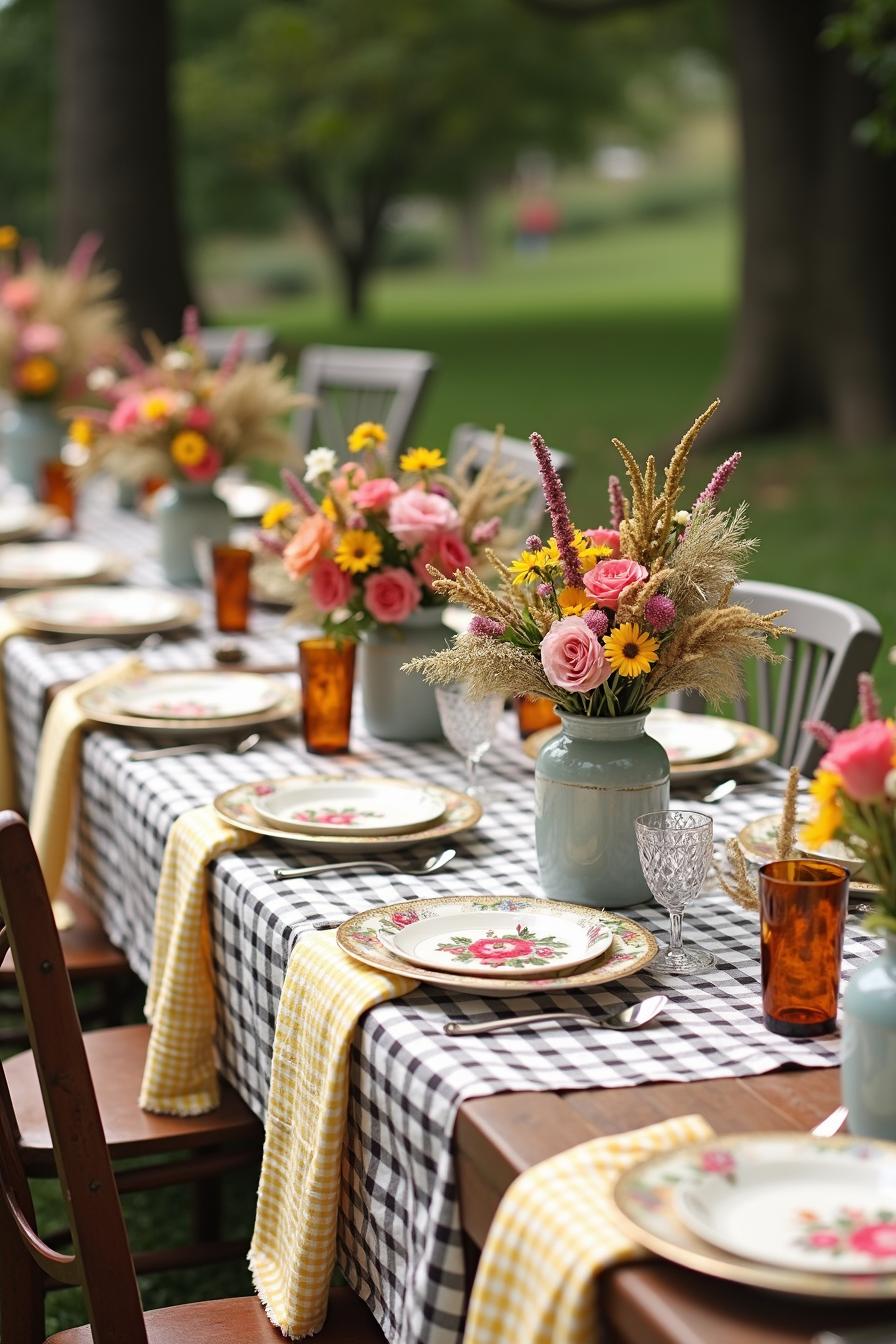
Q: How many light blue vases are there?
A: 5